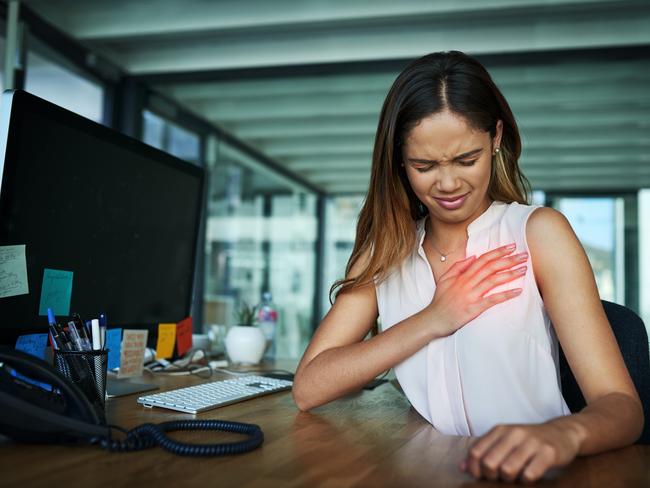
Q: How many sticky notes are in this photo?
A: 7